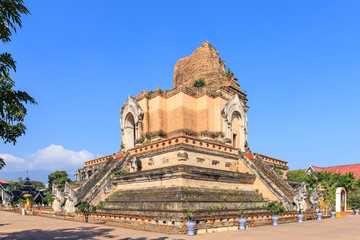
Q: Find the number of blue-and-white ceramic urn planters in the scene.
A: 7